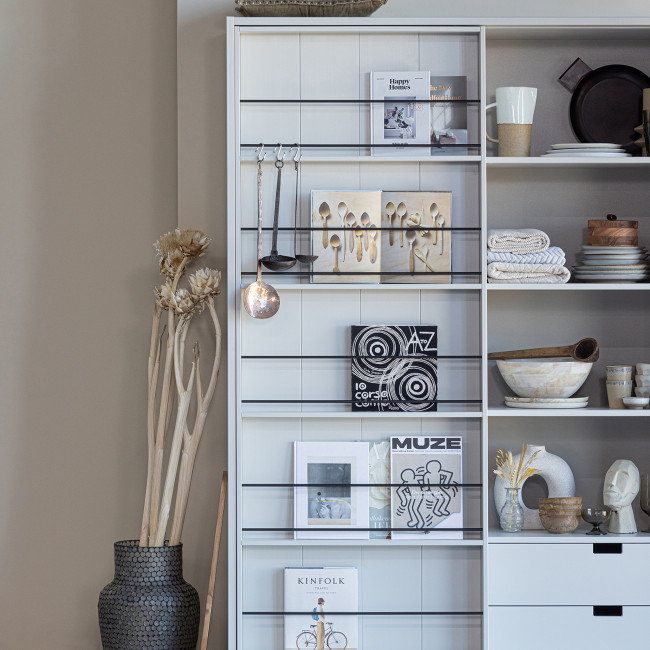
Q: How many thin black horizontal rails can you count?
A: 9